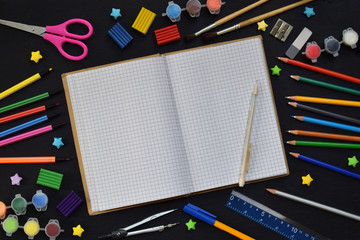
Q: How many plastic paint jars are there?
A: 12